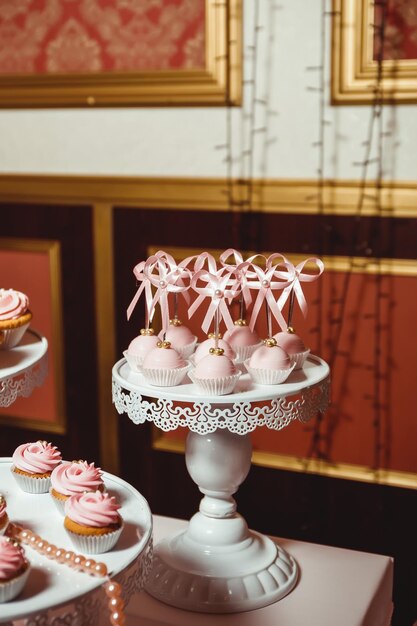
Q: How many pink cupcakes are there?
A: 6